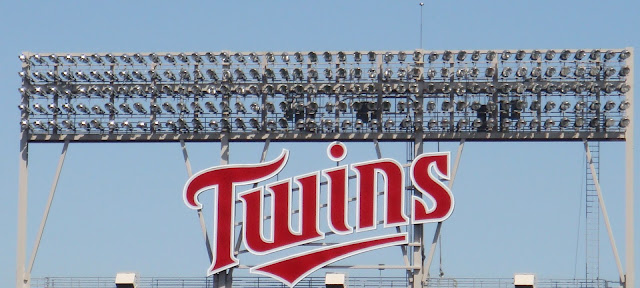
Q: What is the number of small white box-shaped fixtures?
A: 3